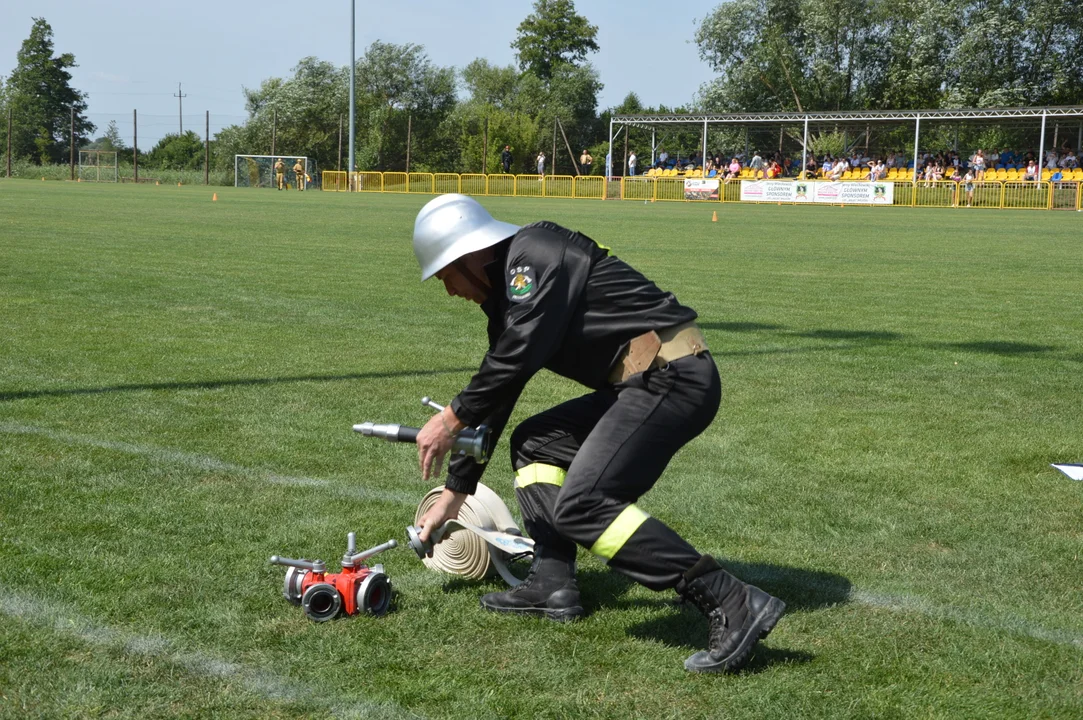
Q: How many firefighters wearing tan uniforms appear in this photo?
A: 2